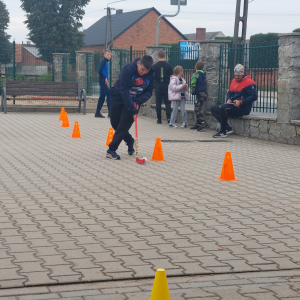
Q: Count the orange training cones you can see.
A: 6